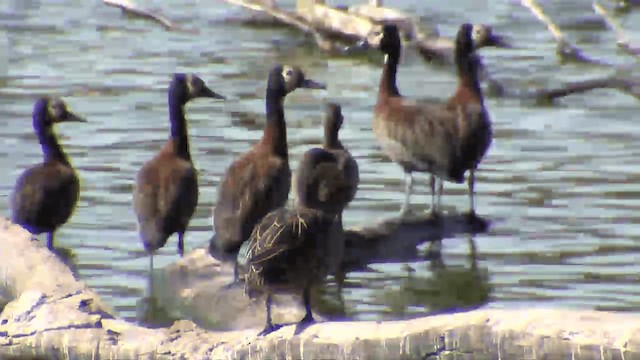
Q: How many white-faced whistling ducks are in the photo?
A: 5